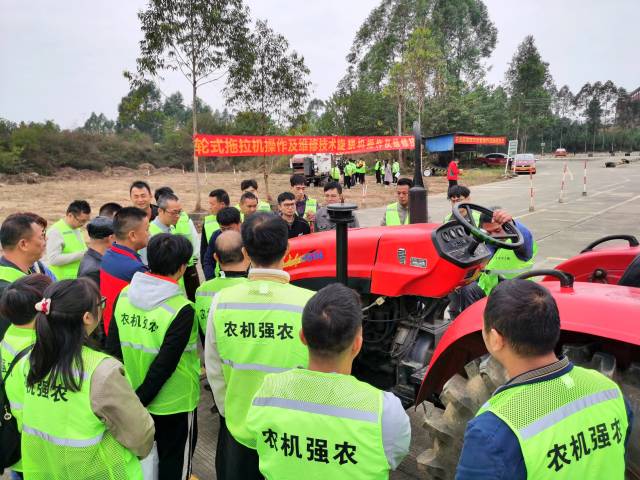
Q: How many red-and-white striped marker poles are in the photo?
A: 3